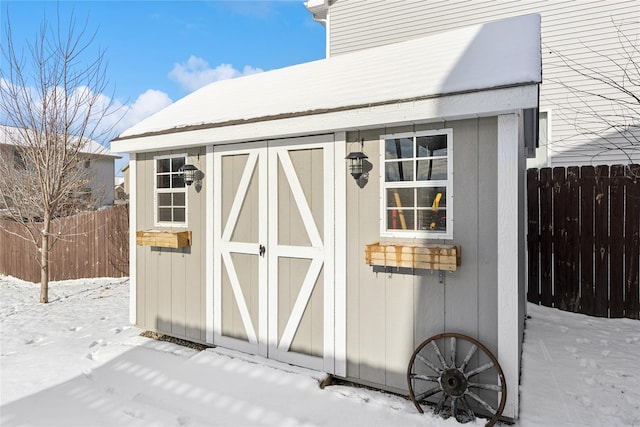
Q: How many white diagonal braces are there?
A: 4